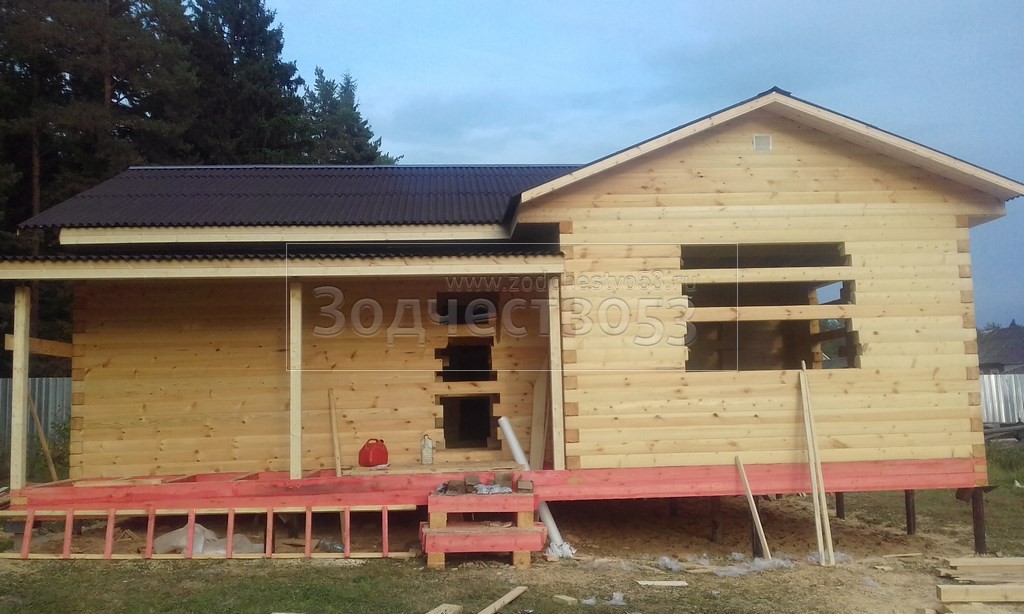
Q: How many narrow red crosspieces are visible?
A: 10